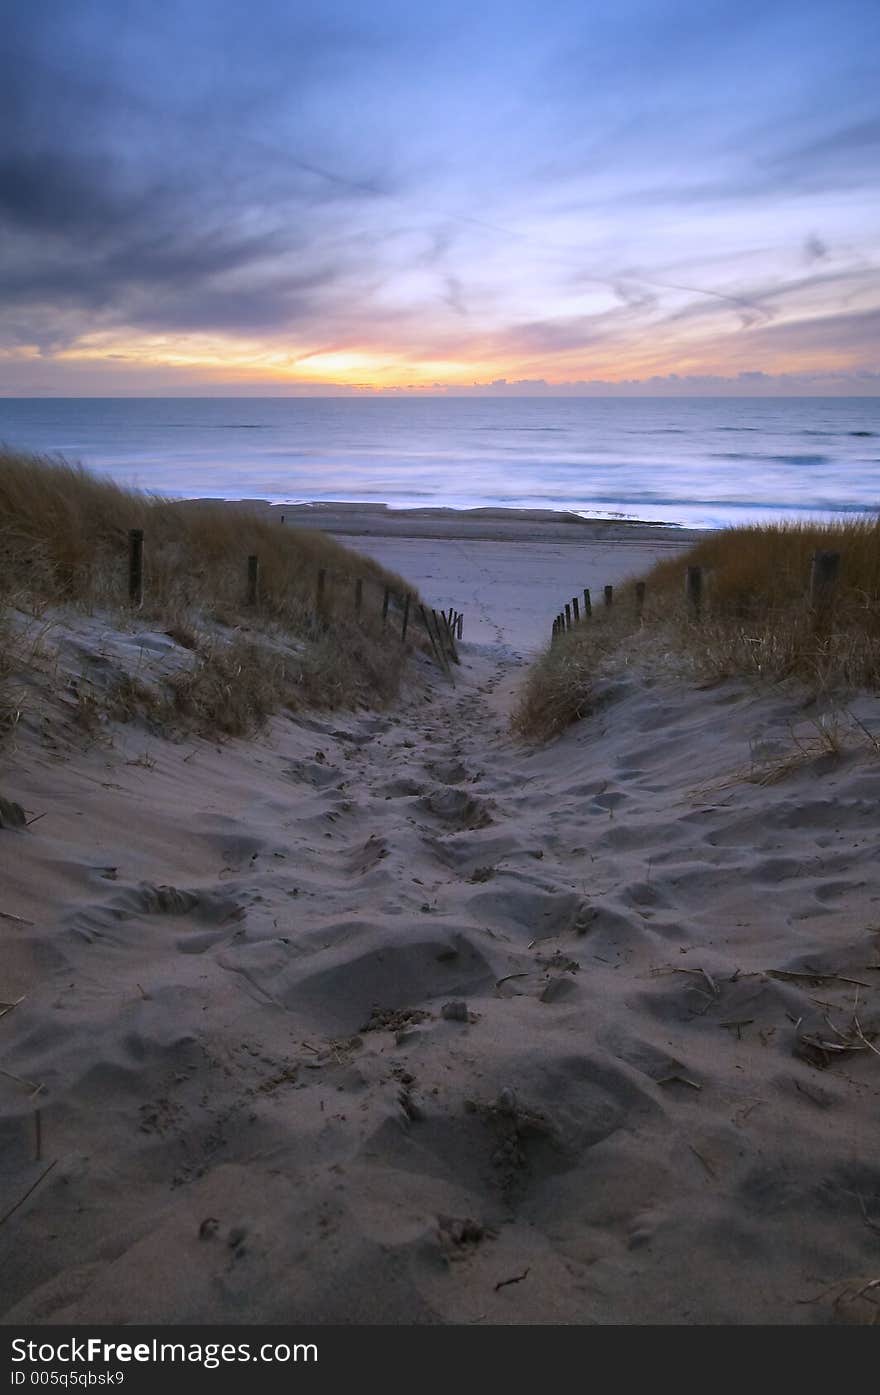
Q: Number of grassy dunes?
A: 2